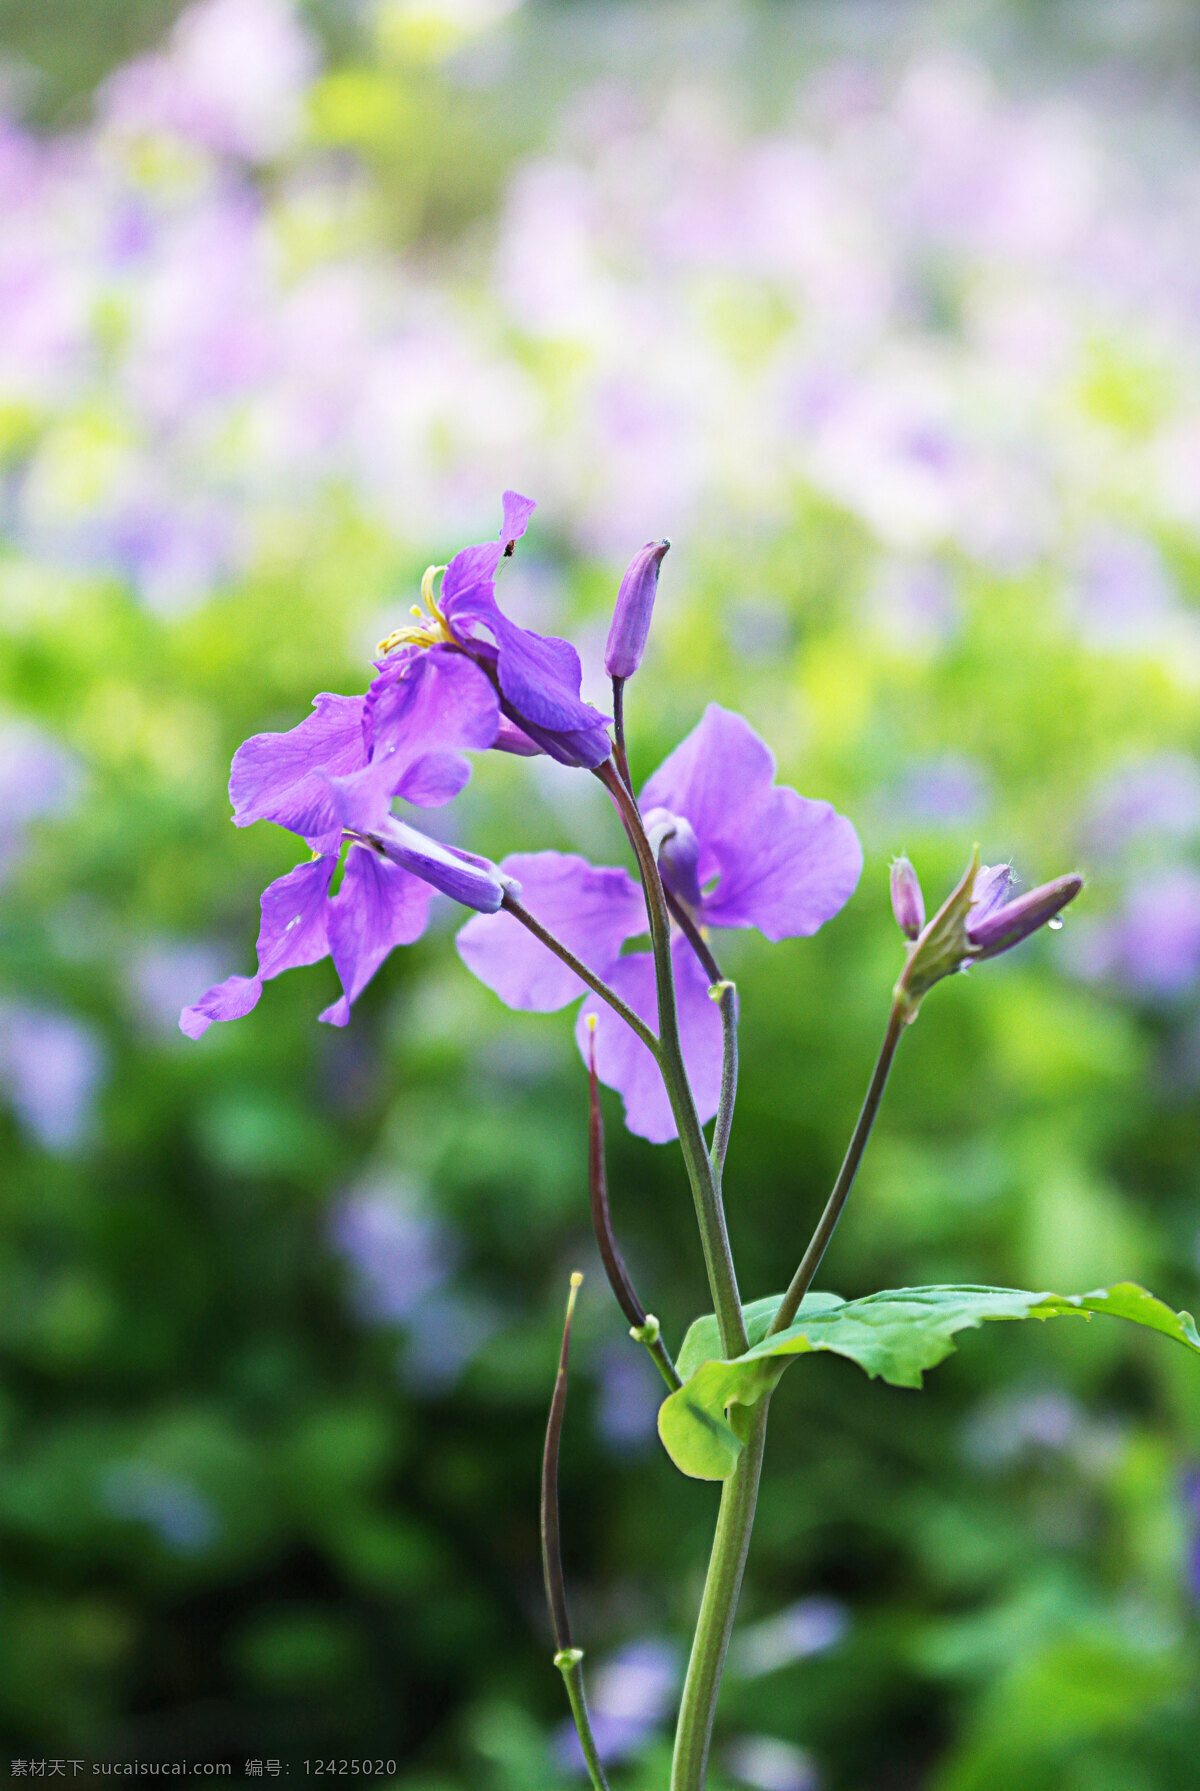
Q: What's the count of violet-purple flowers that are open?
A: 3